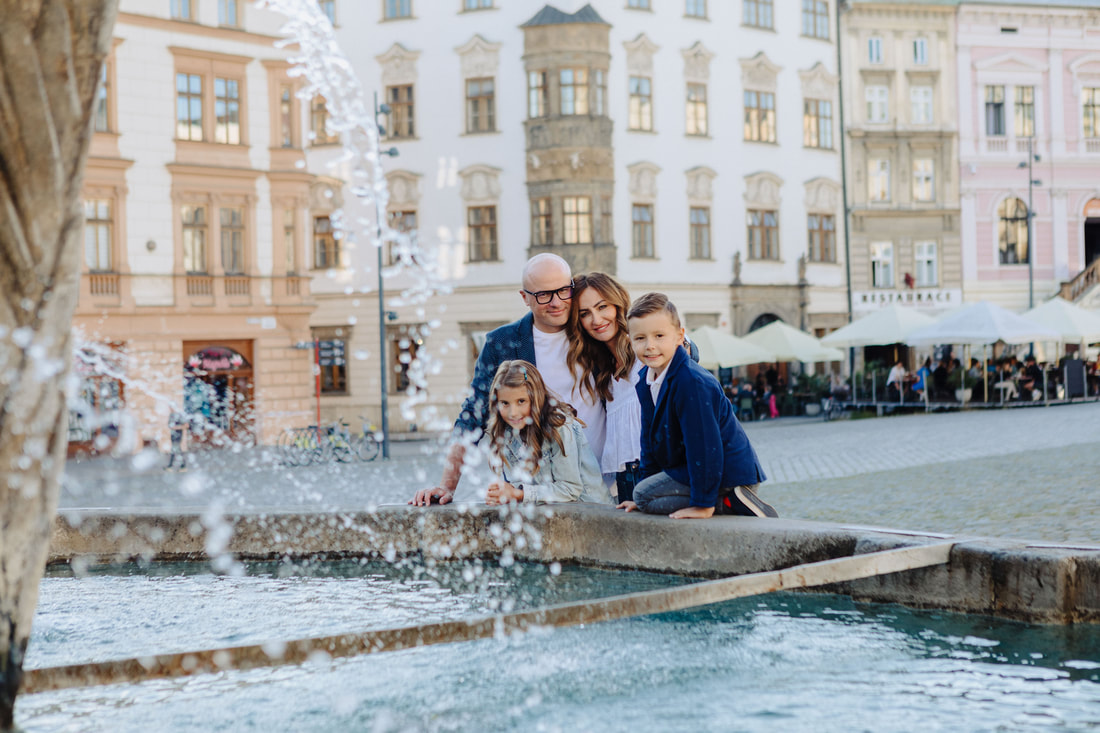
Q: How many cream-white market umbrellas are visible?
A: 5